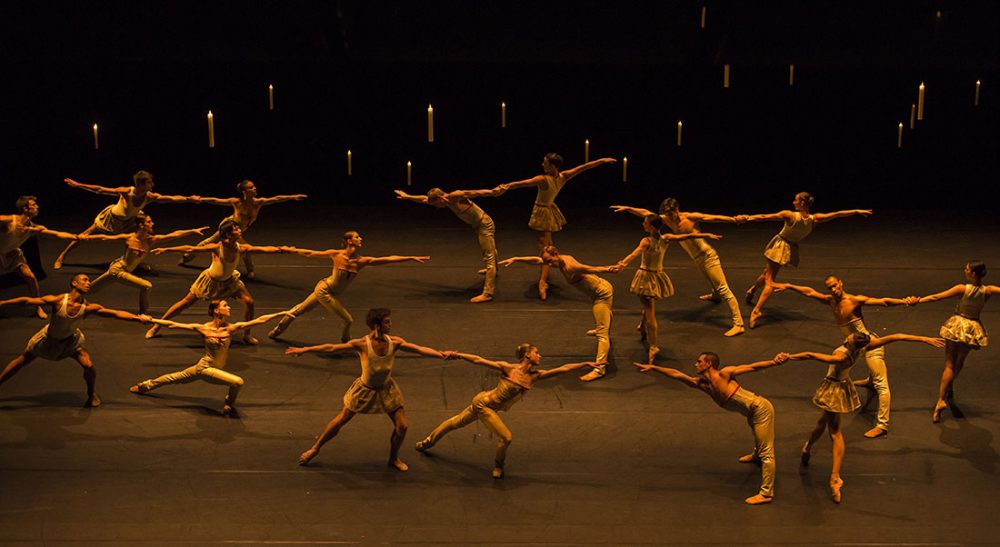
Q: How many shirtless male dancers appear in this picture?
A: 5